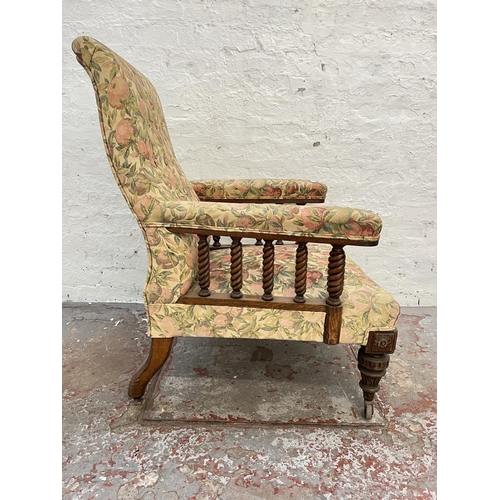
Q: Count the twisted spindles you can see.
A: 5